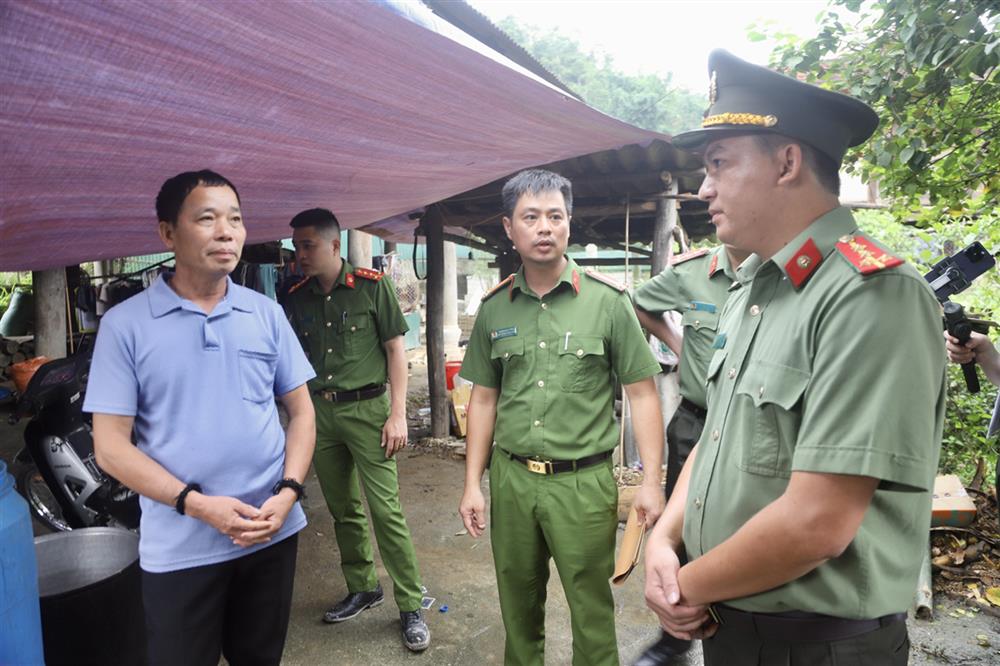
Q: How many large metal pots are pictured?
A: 1